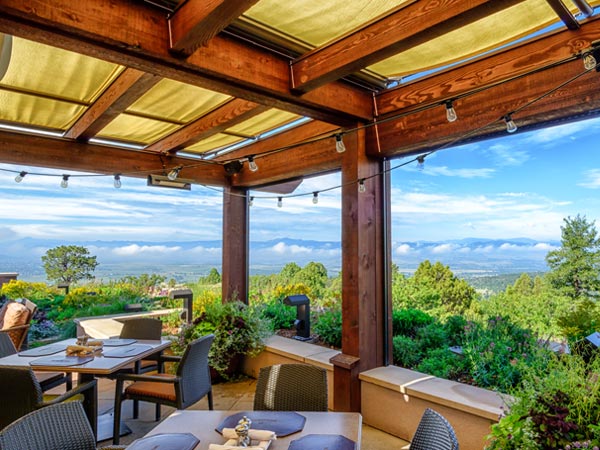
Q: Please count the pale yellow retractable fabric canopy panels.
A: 5